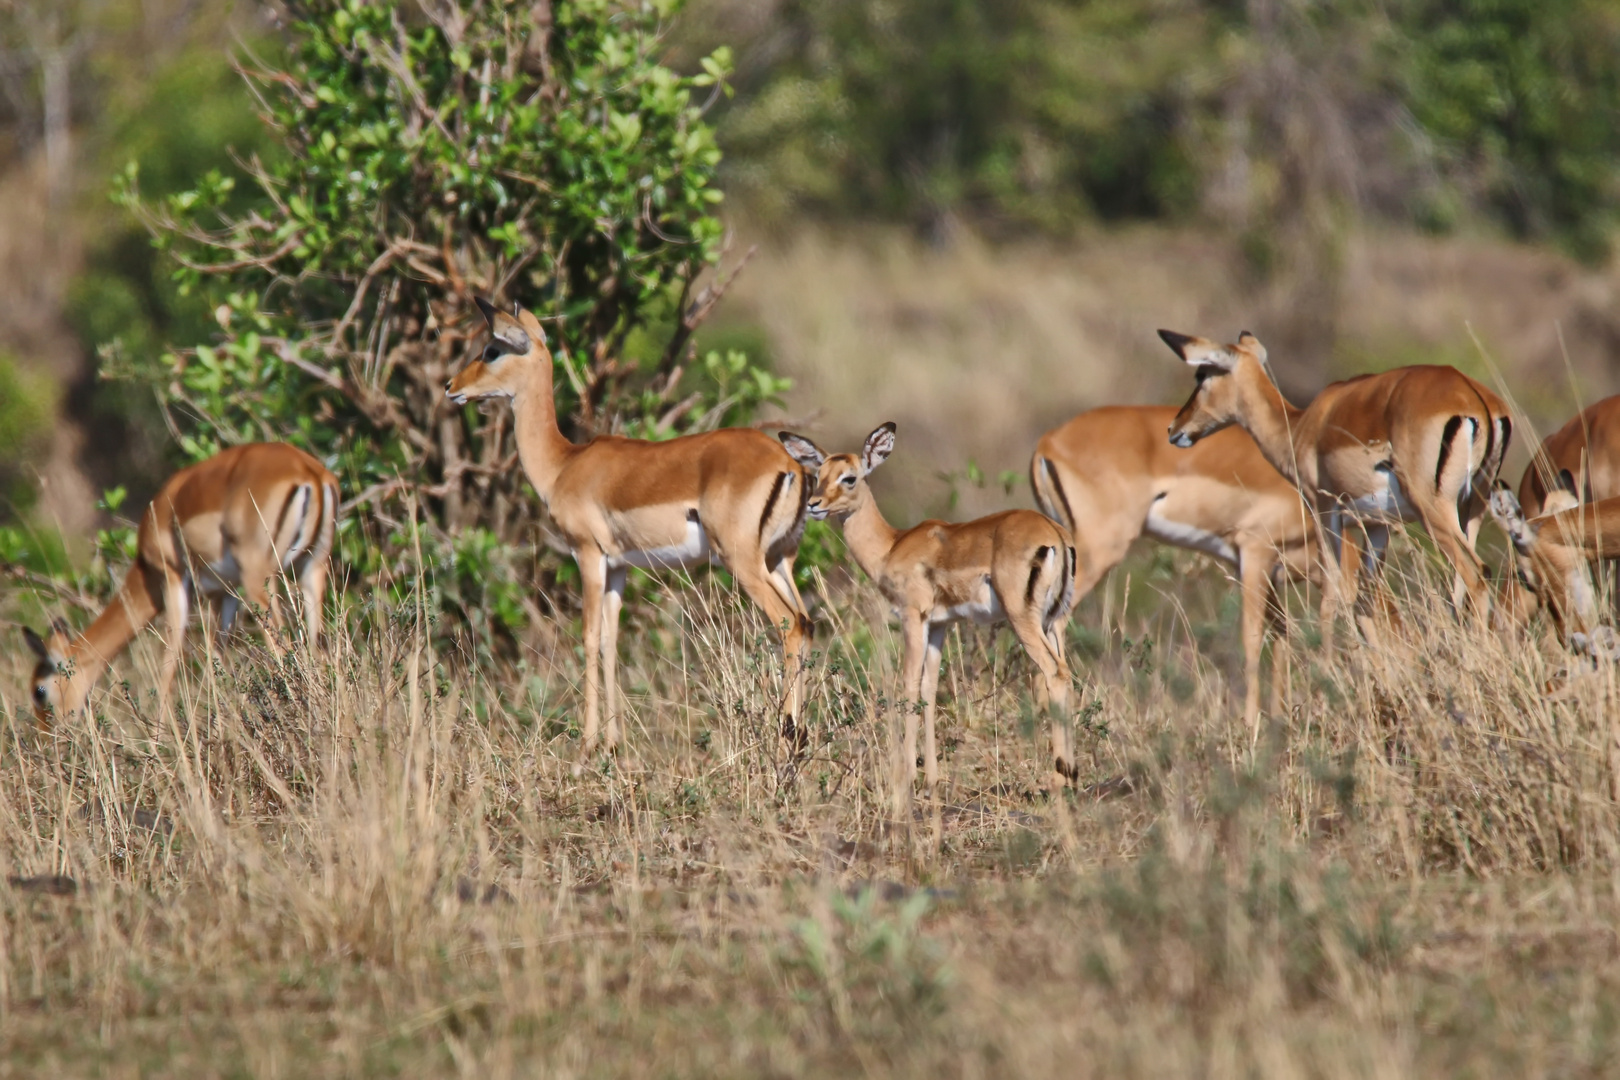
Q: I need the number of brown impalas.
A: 7